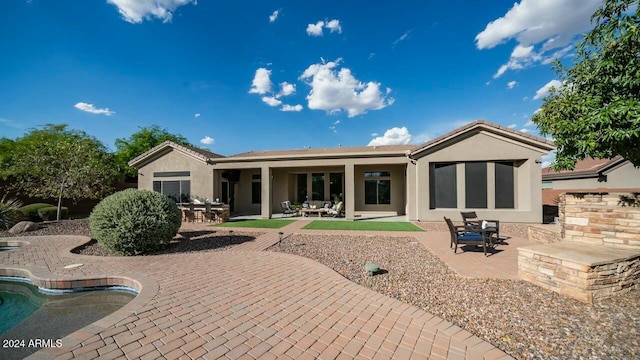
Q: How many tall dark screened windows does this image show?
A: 3